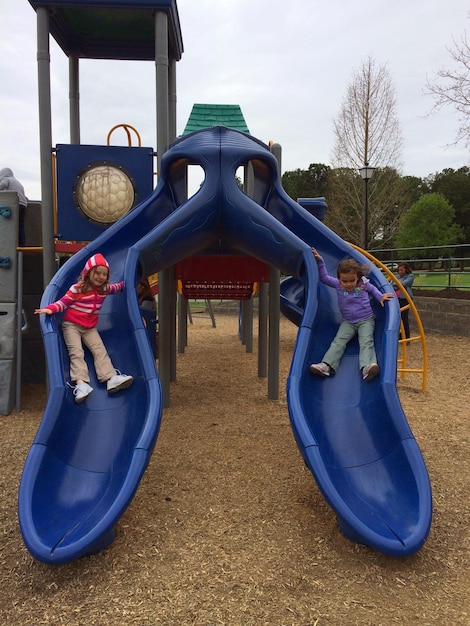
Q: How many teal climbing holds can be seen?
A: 2